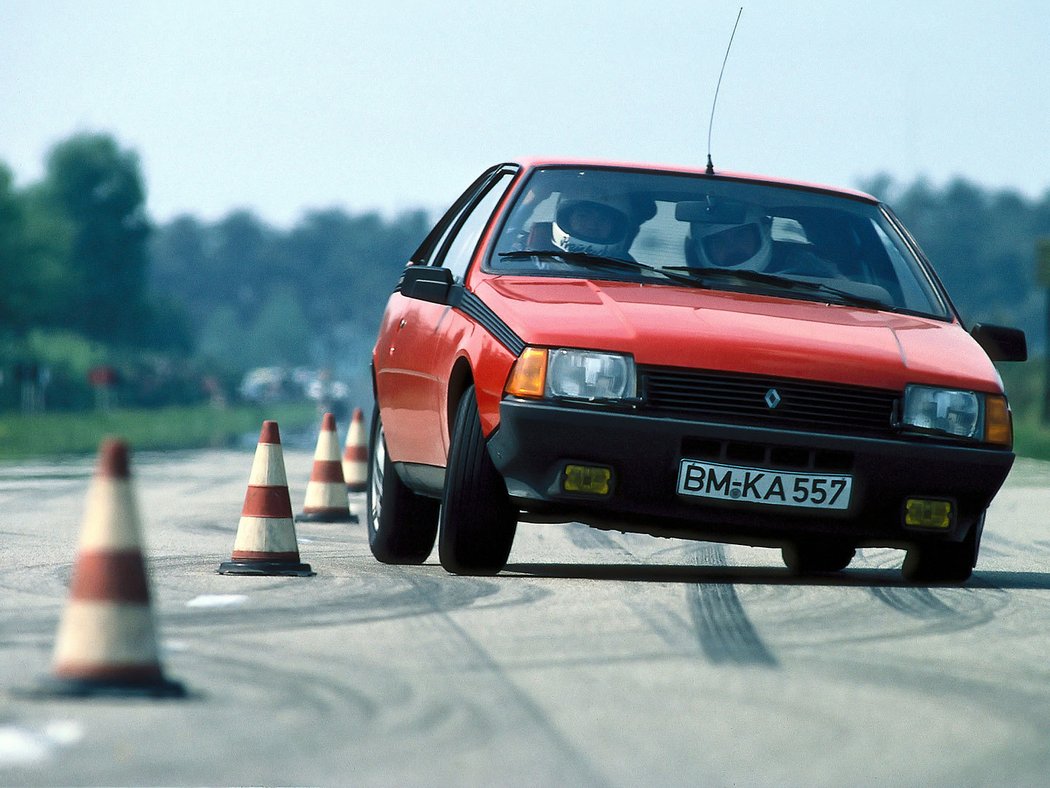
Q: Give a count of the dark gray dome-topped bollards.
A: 0